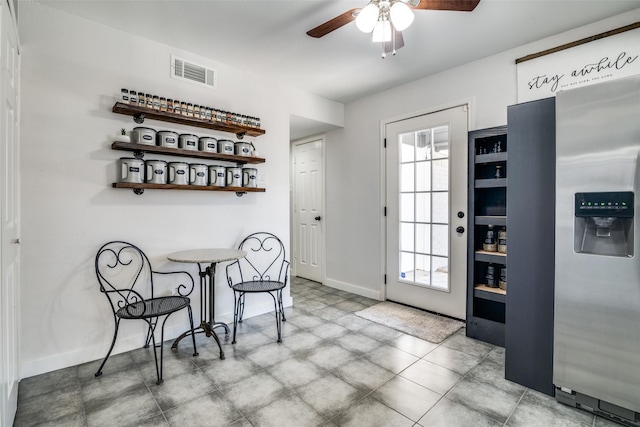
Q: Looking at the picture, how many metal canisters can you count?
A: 13